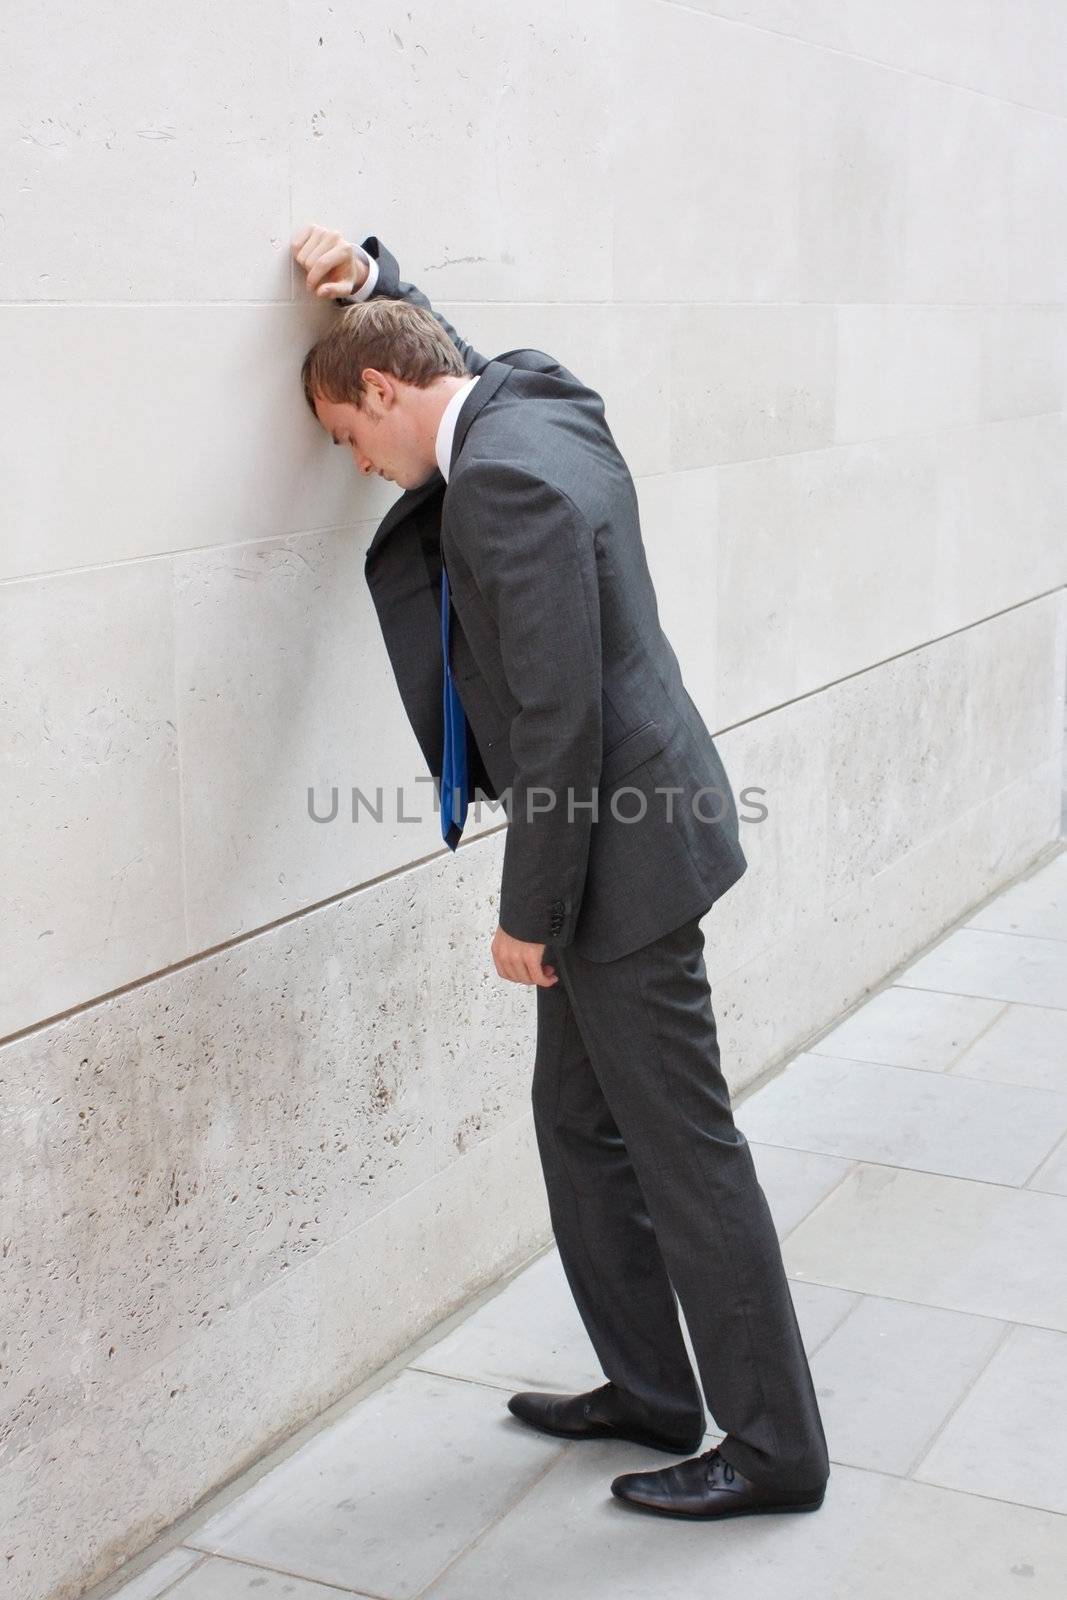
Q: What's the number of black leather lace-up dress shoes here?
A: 2